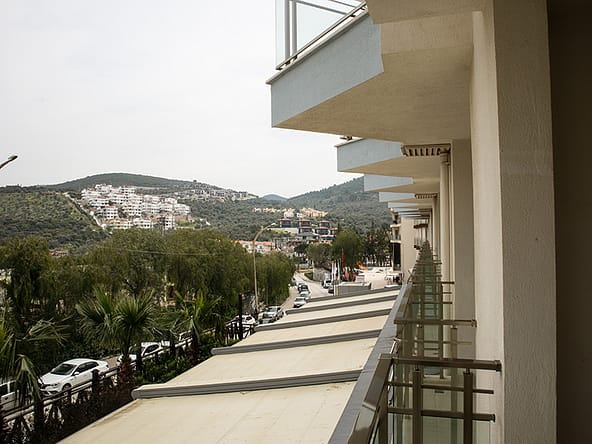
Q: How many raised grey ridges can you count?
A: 5